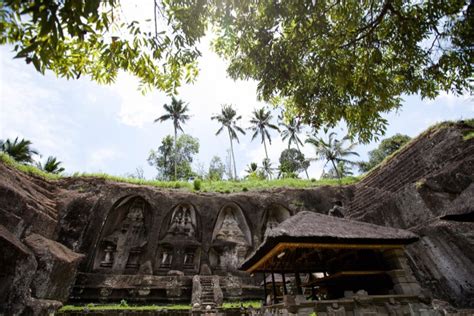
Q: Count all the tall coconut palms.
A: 5